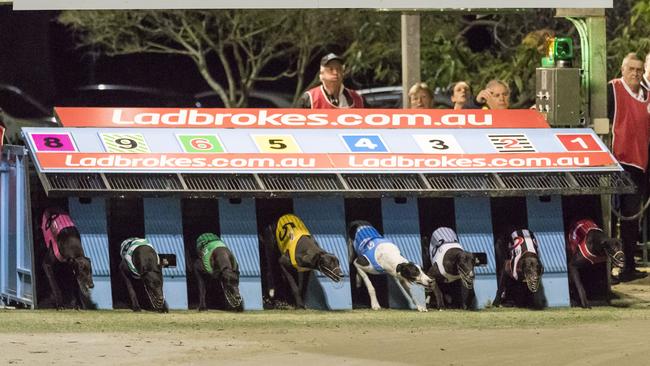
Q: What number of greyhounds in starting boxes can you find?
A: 8